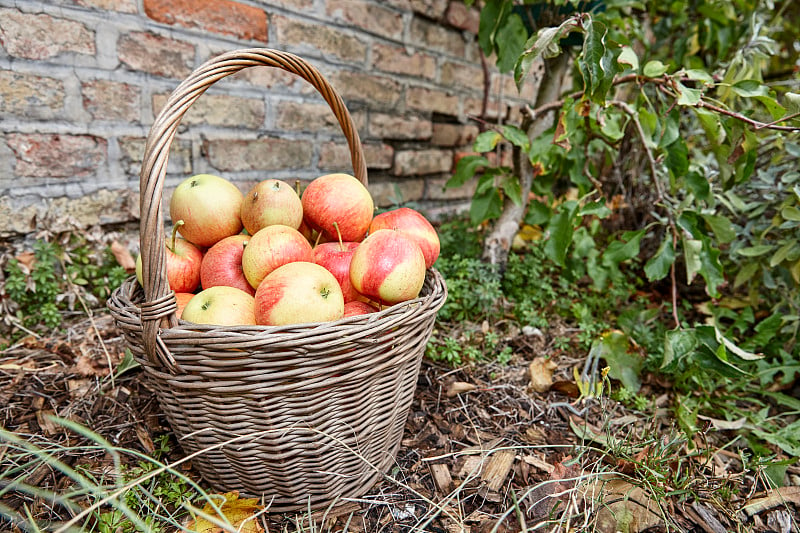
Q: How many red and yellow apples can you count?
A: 13